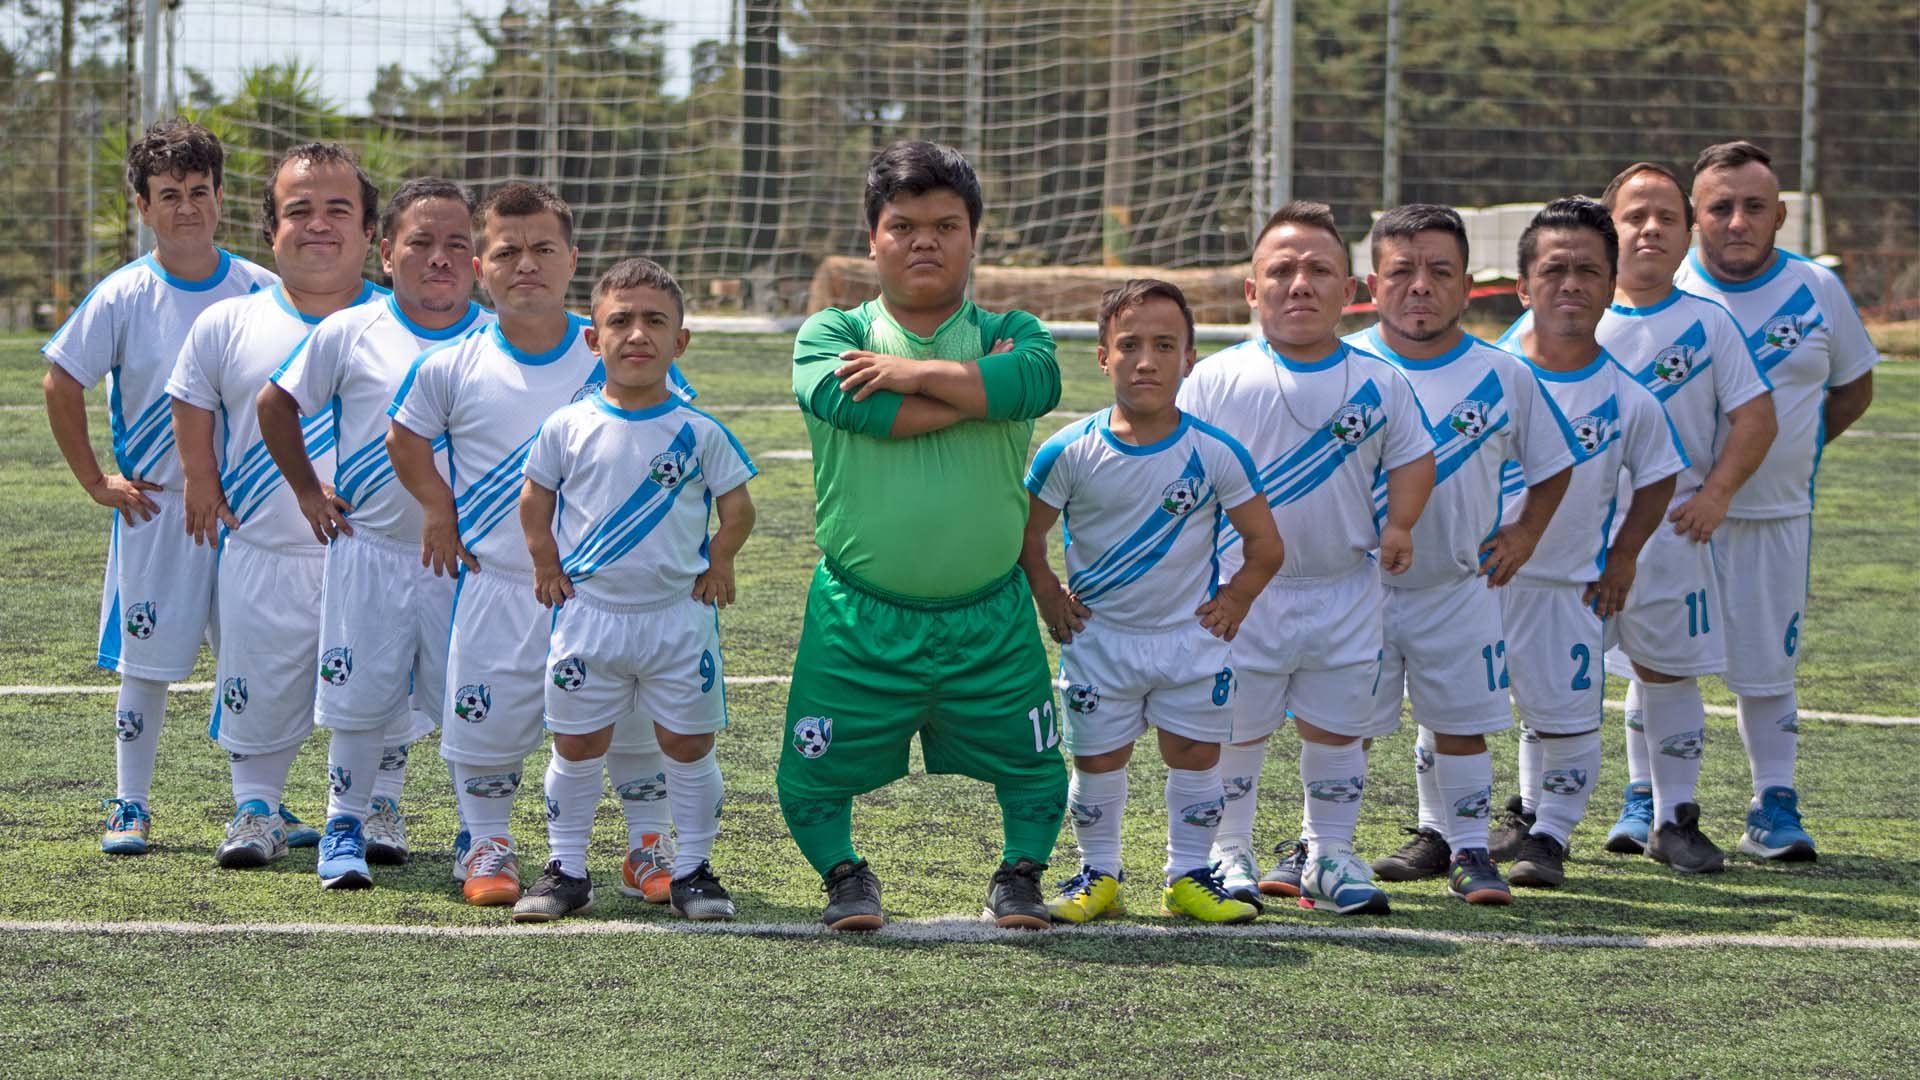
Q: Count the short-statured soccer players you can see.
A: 12